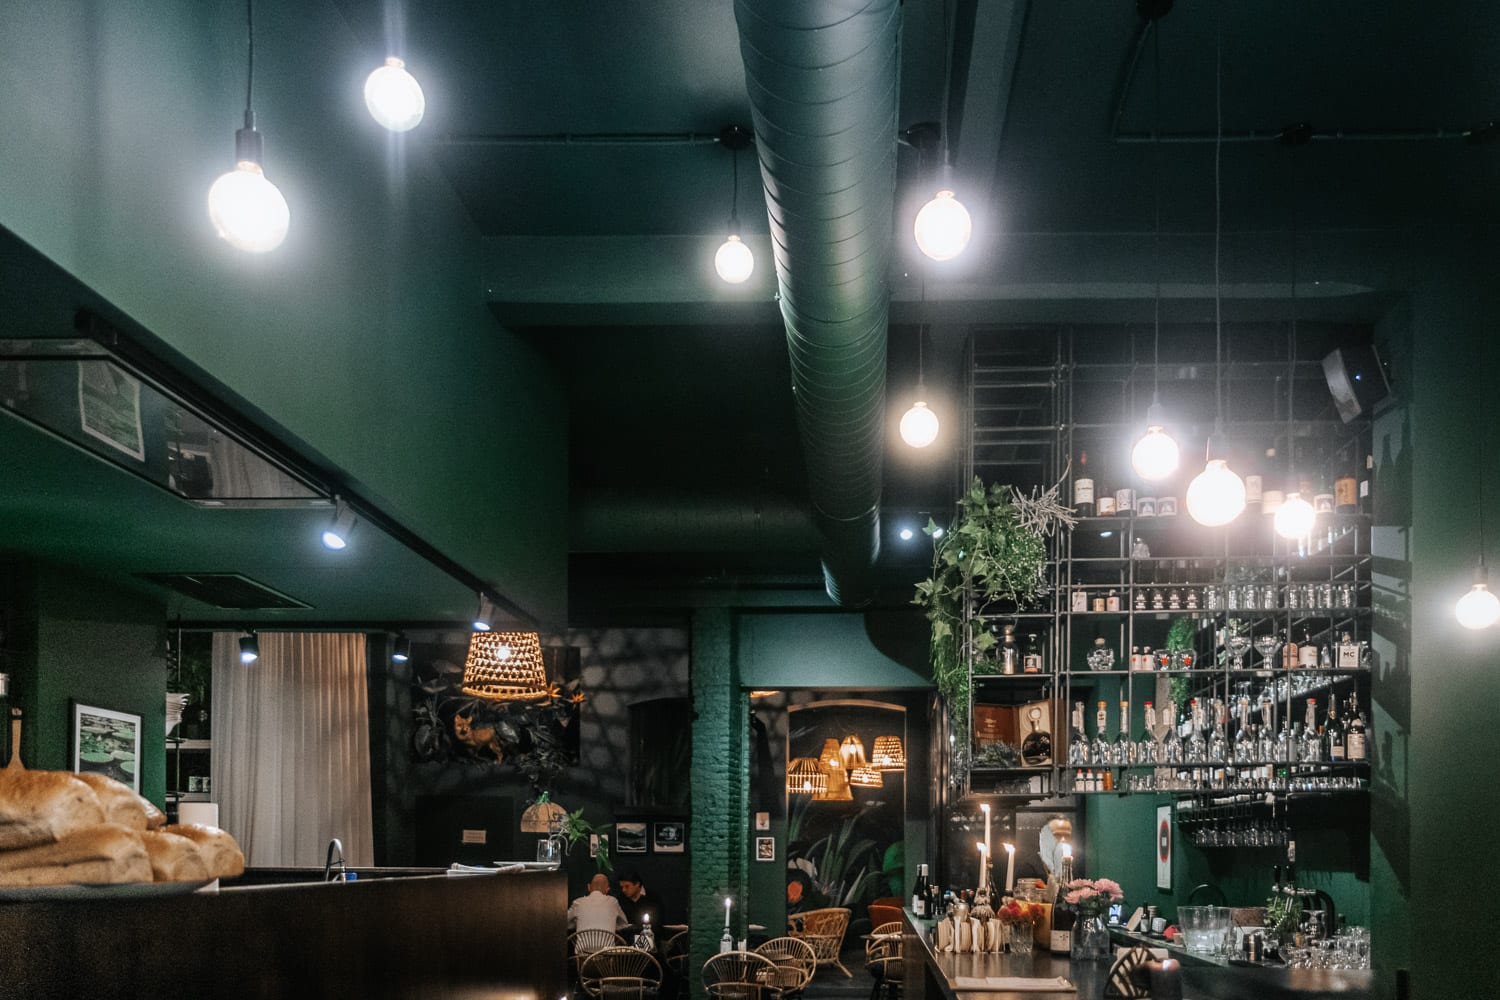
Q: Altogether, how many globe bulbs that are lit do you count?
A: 9